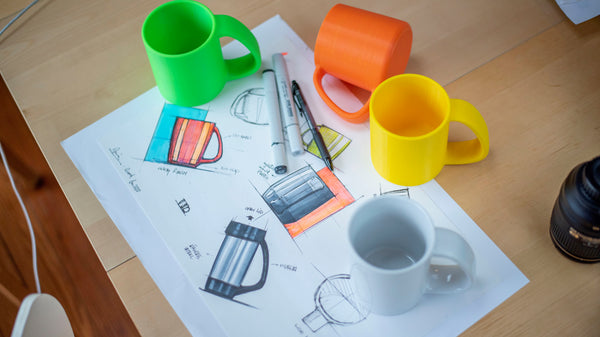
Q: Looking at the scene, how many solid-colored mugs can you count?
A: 4